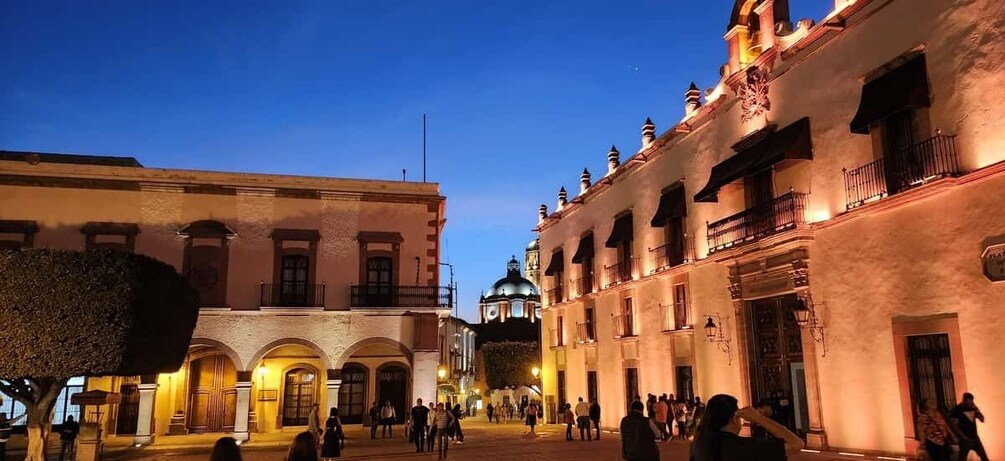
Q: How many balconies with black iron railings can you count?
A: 12